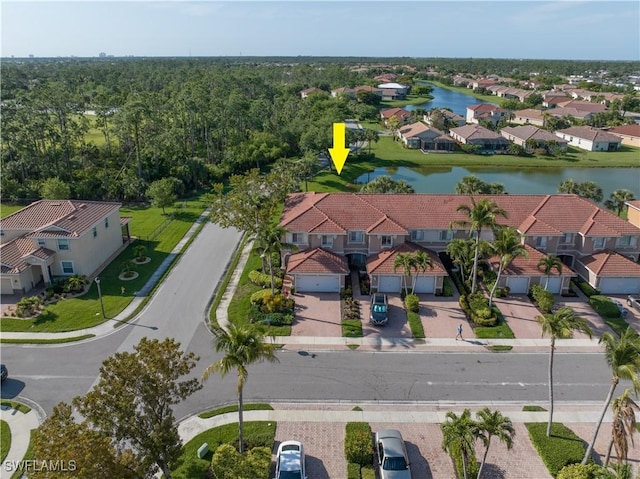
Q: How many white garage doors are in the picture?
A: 6